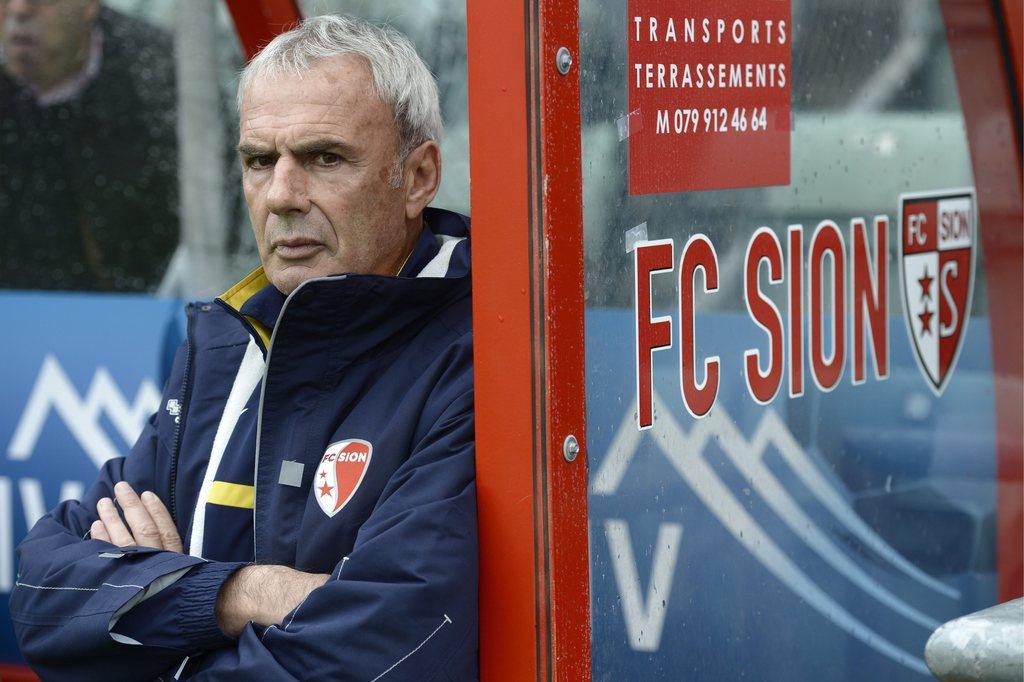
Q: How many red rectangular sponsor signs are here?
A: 1